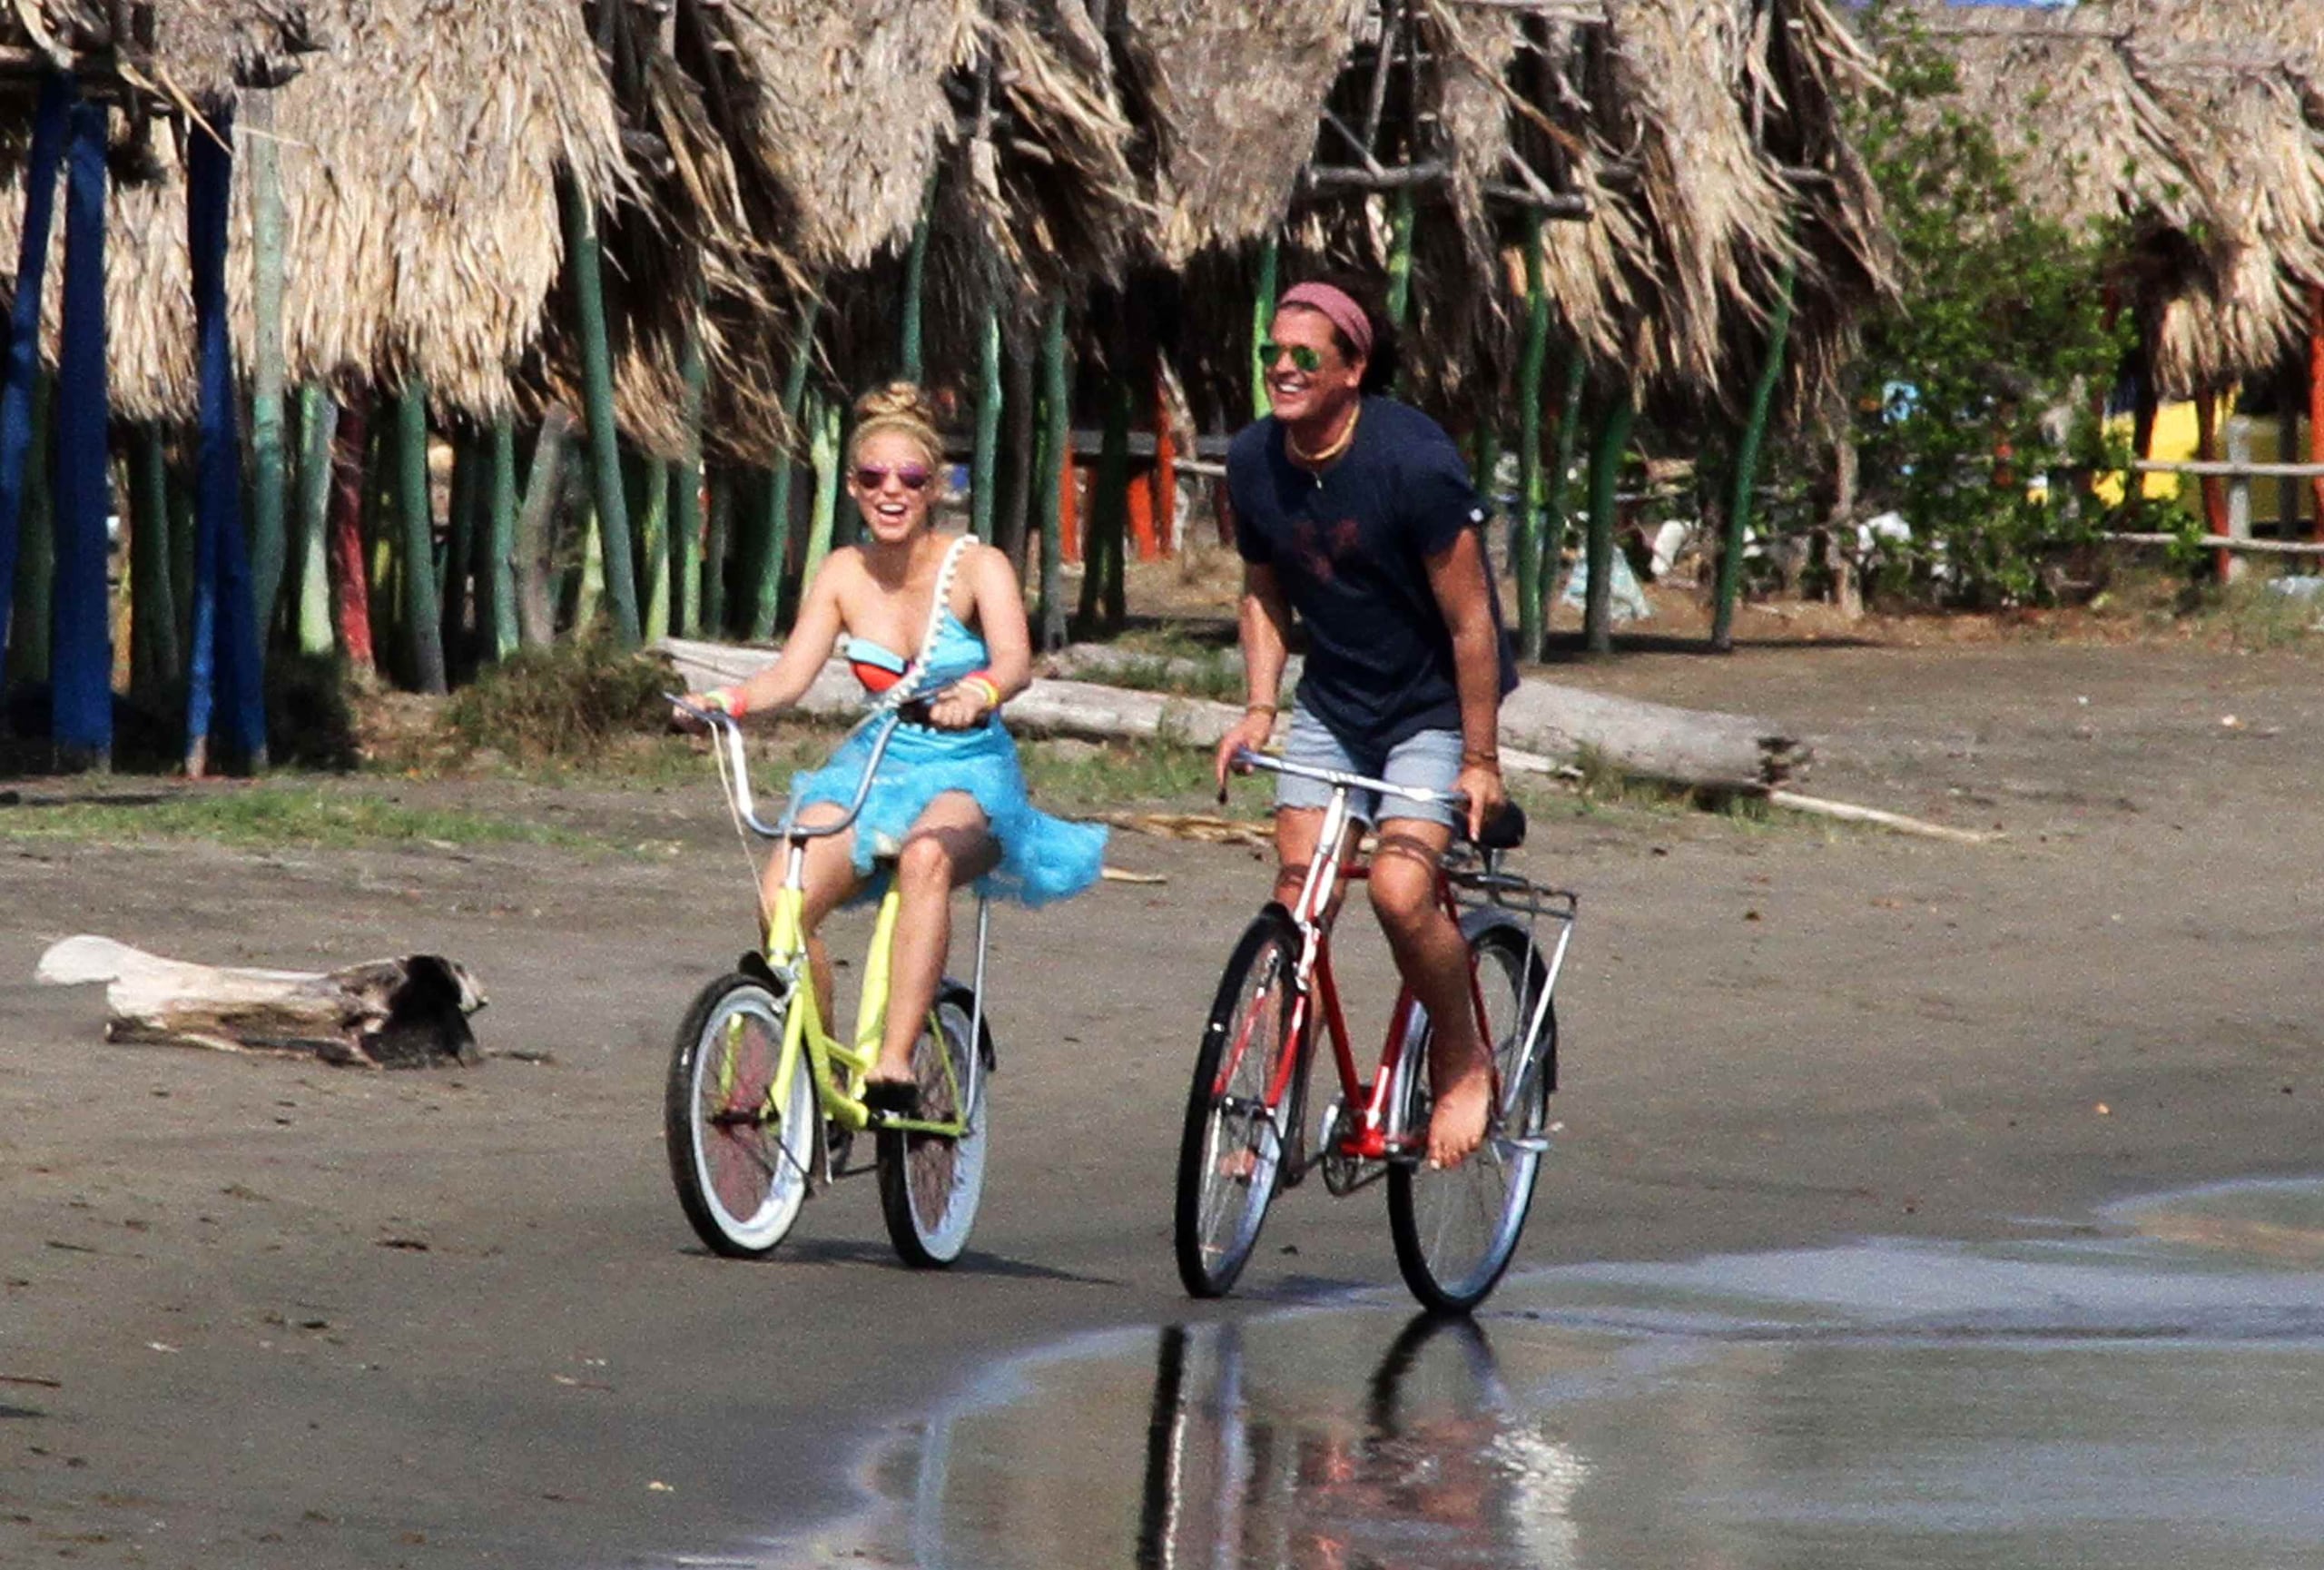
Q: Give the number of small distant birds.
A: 0